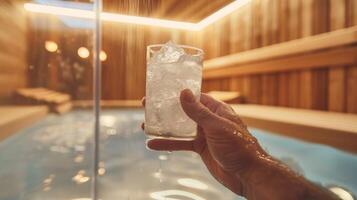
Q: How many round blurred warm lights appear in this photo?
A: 3